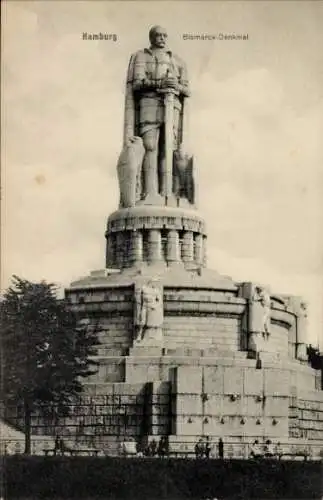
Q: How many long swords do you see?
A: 1